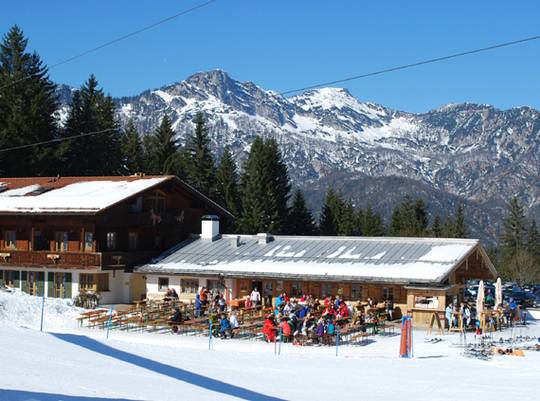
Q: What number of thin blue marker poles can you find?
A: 5